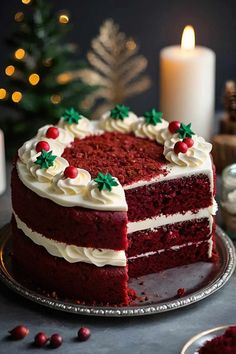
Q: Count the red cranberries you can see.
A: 10